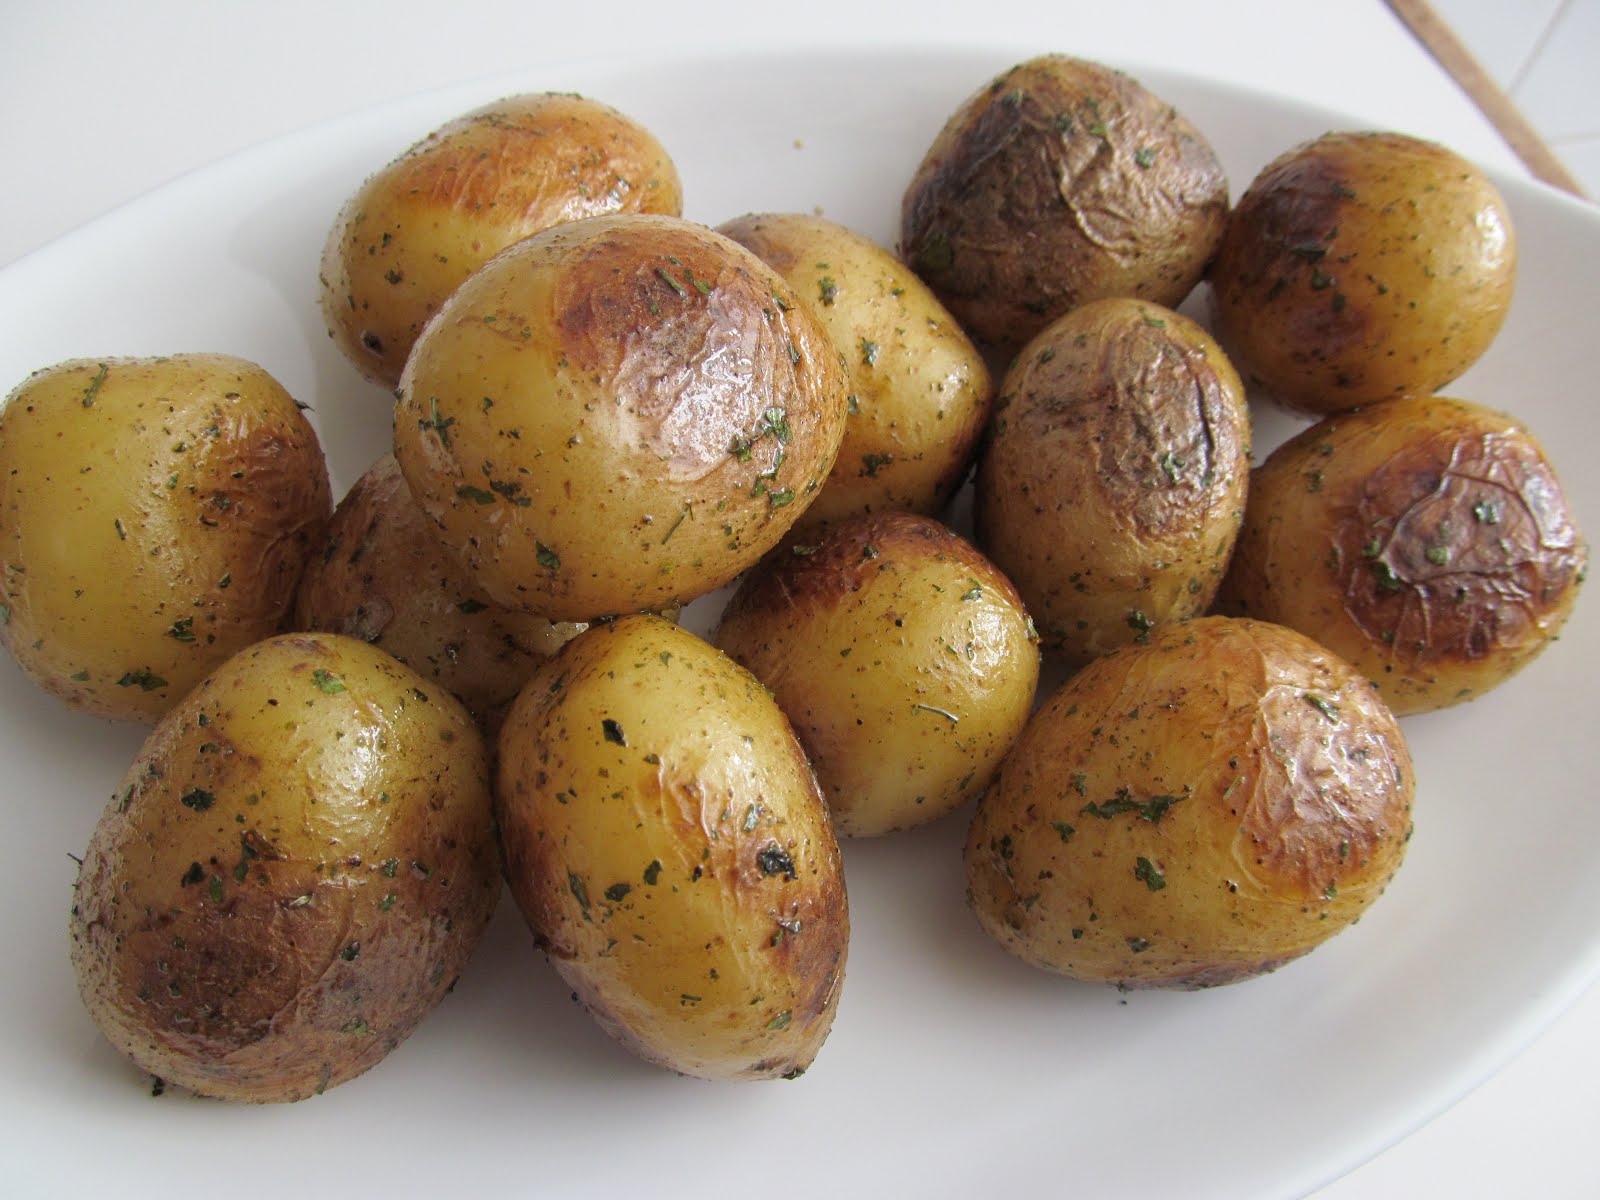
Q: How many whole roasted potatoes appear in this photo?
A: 13